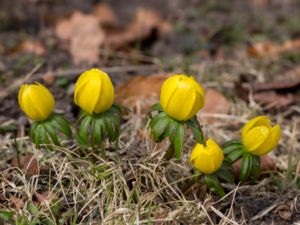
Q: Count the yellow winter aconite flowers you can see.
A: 5